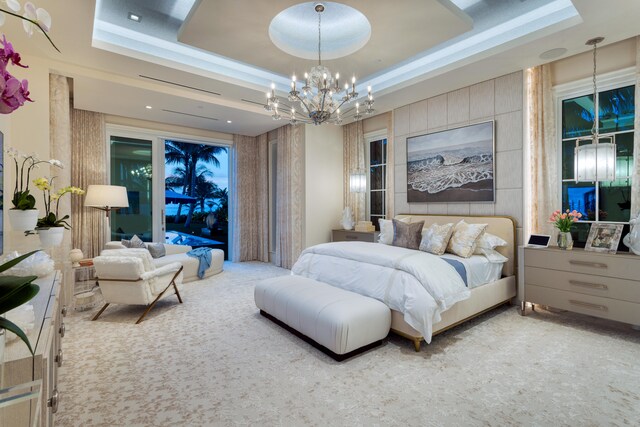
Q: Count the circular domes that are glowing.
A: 1